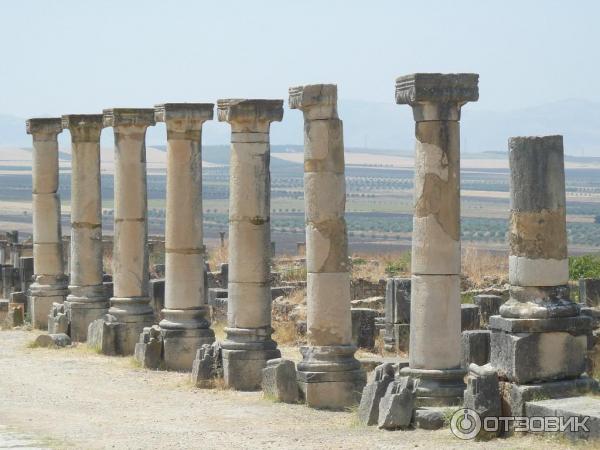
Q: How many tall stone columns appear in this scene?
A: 8